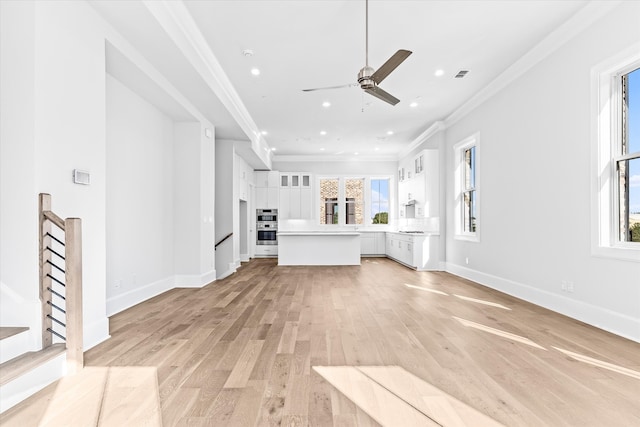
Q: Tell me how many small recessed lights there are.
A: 11